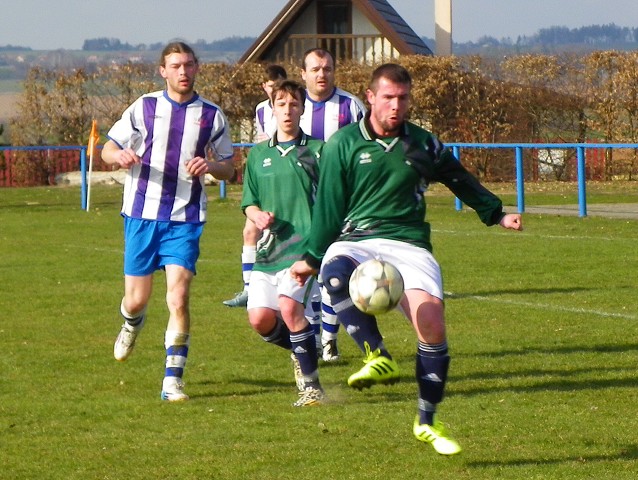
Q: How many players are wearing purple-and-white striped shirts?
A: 3